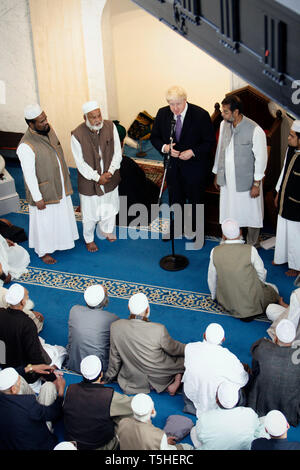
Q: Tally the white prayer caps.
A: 15